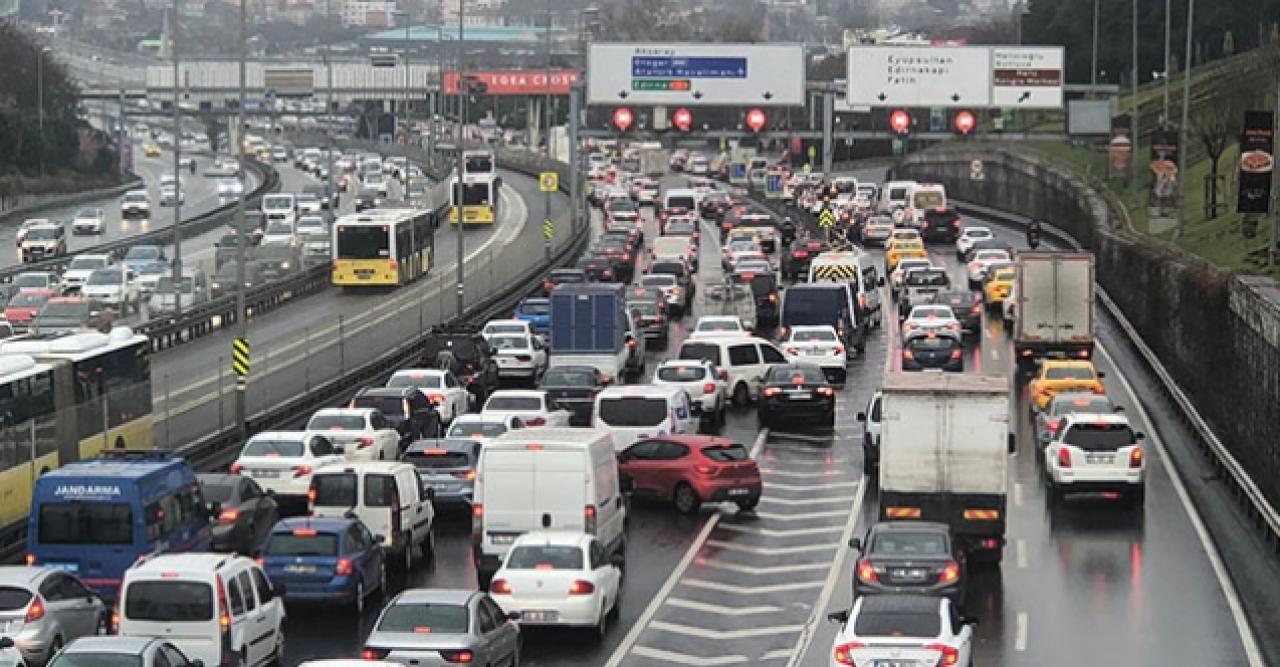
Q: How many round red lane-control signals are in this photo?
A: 5